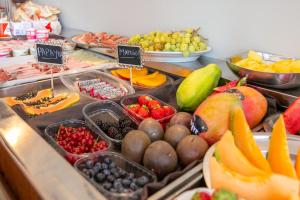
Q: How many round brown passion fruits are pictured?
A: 6